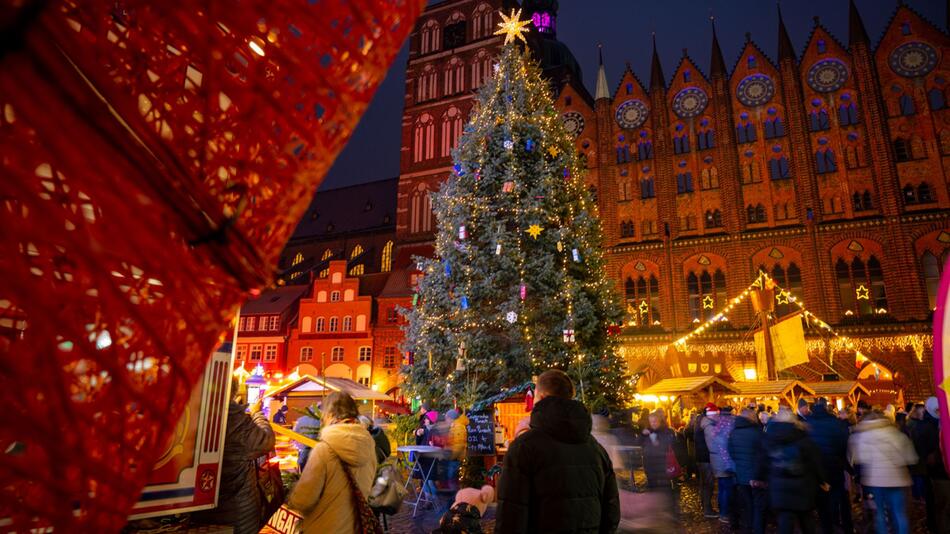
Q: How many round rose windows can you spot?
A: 6